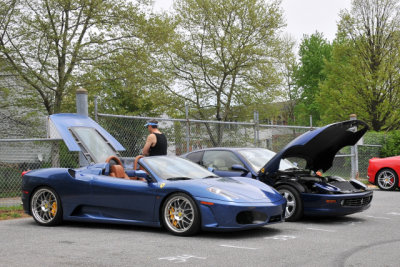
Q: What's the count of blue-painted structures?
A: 2